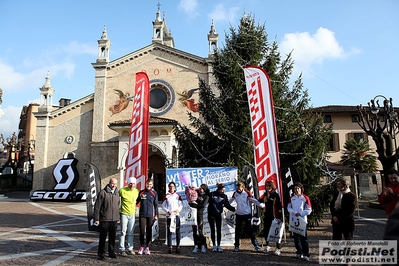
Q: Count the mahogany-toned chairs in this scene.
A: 0